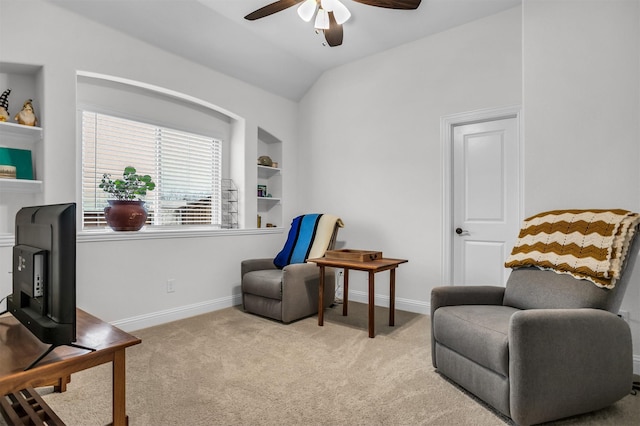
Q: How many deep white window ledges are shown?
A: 1